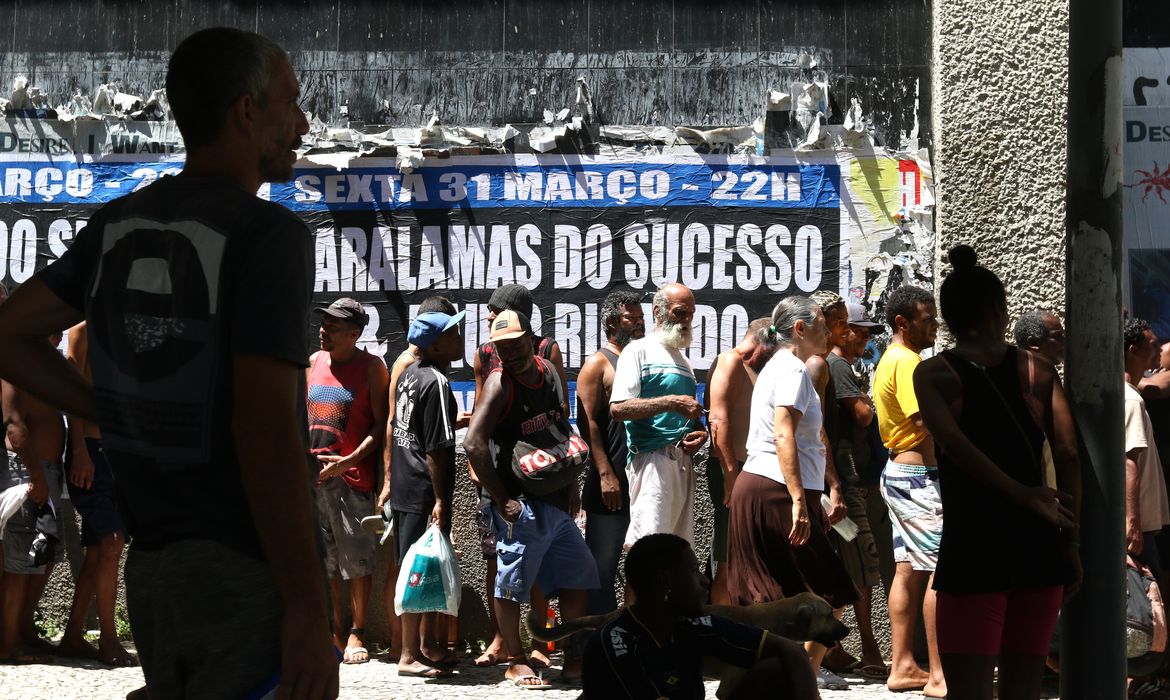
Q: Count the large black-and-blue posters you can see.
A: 2